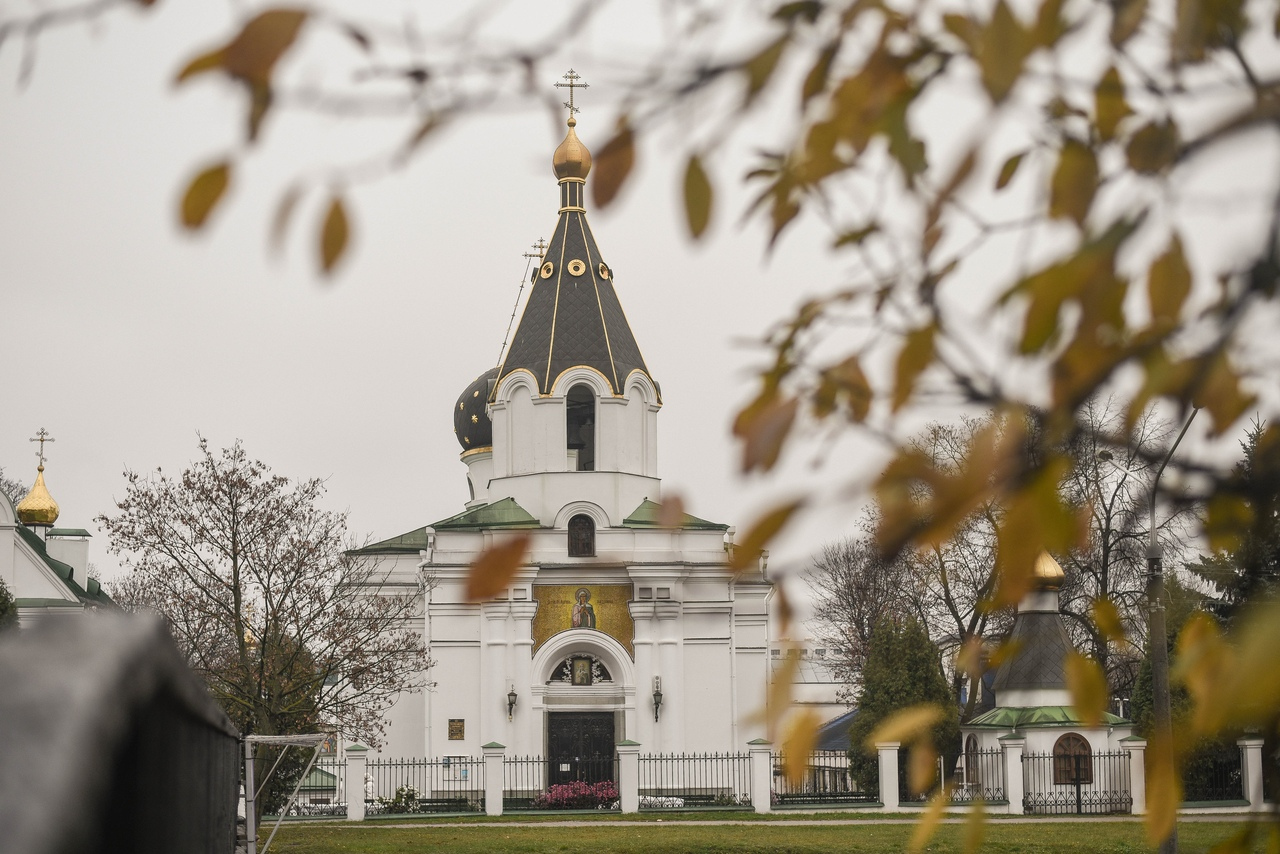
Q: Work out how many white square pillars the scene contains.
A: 8